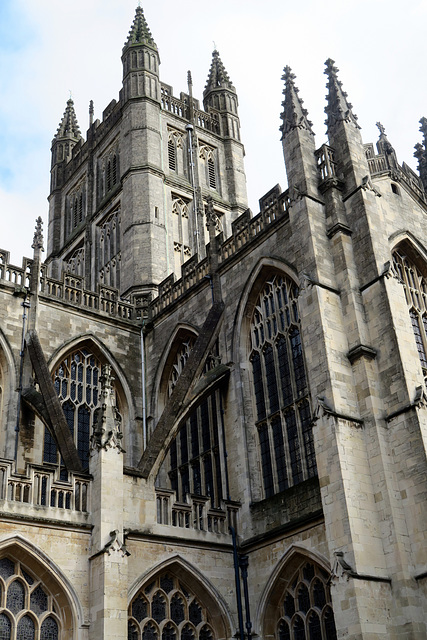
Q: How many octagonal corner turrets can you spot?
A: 3